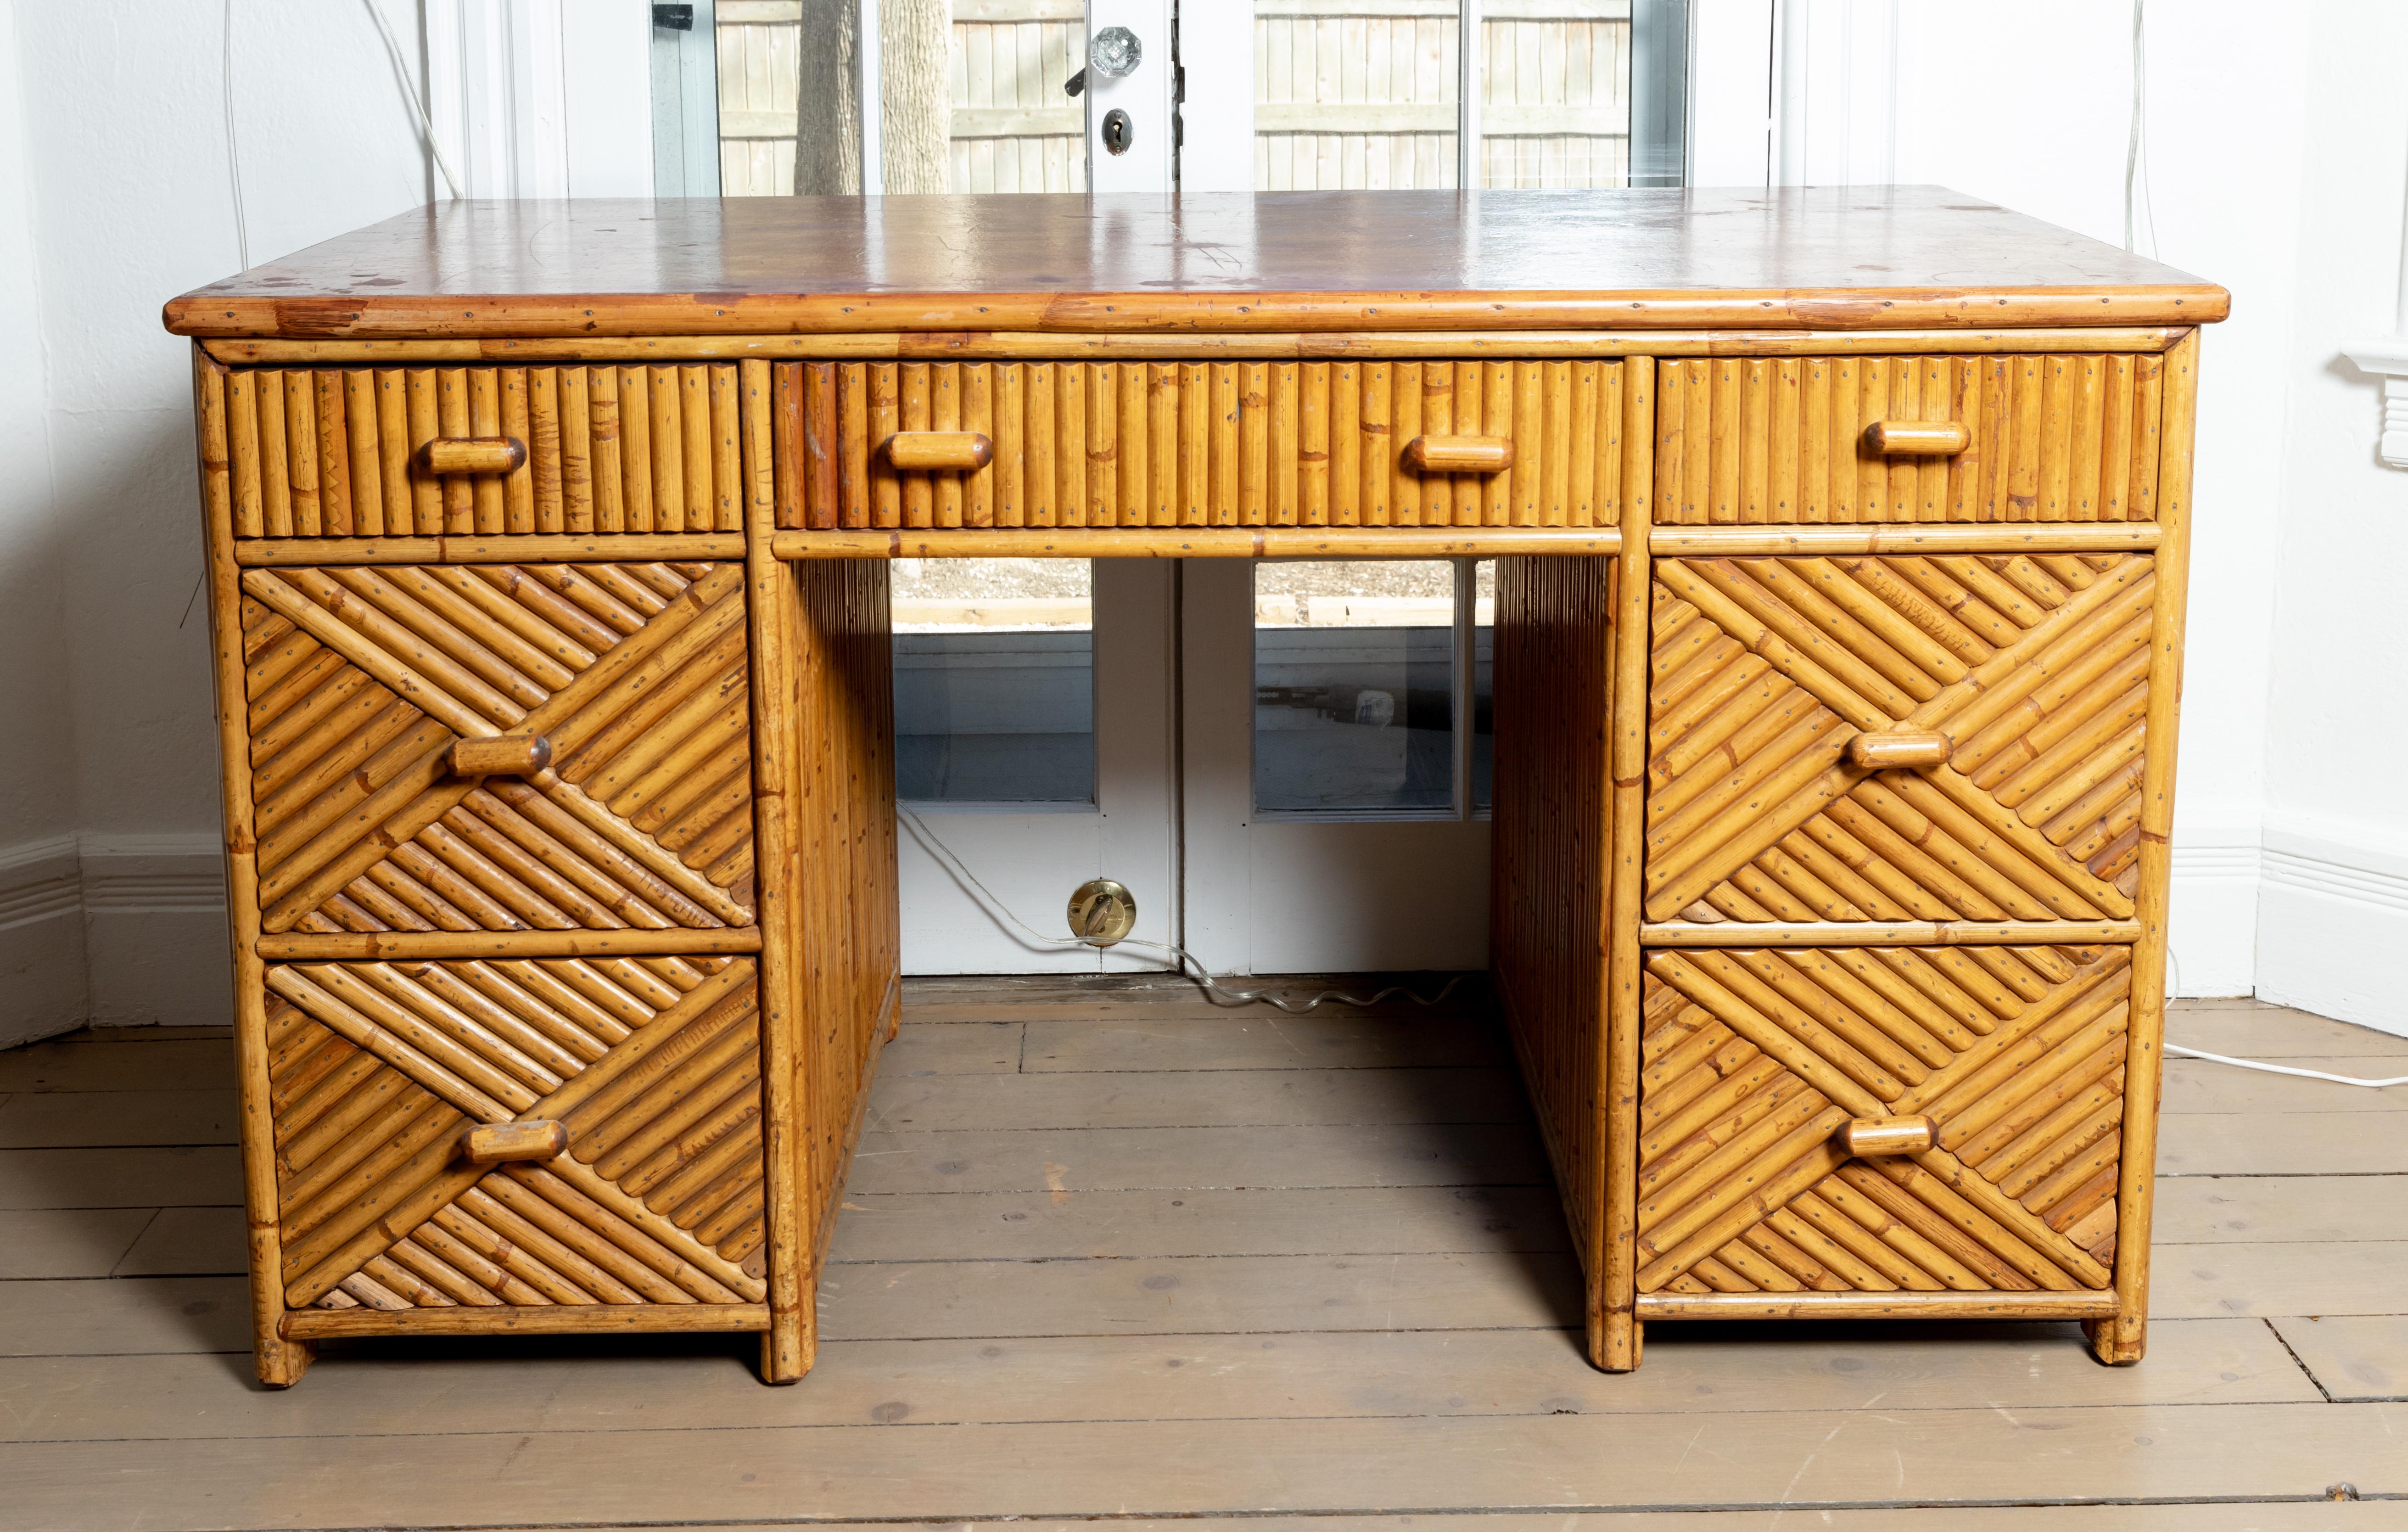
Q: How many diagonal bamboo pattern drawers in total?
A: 4